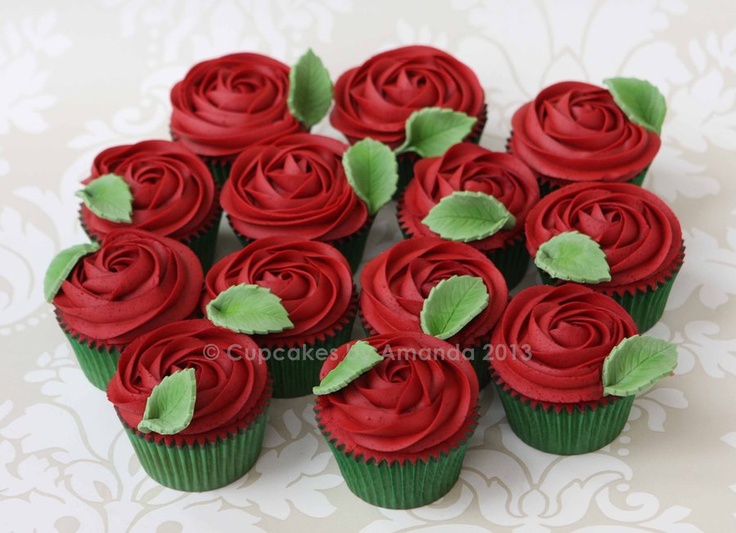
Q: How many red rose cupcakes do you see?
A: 13